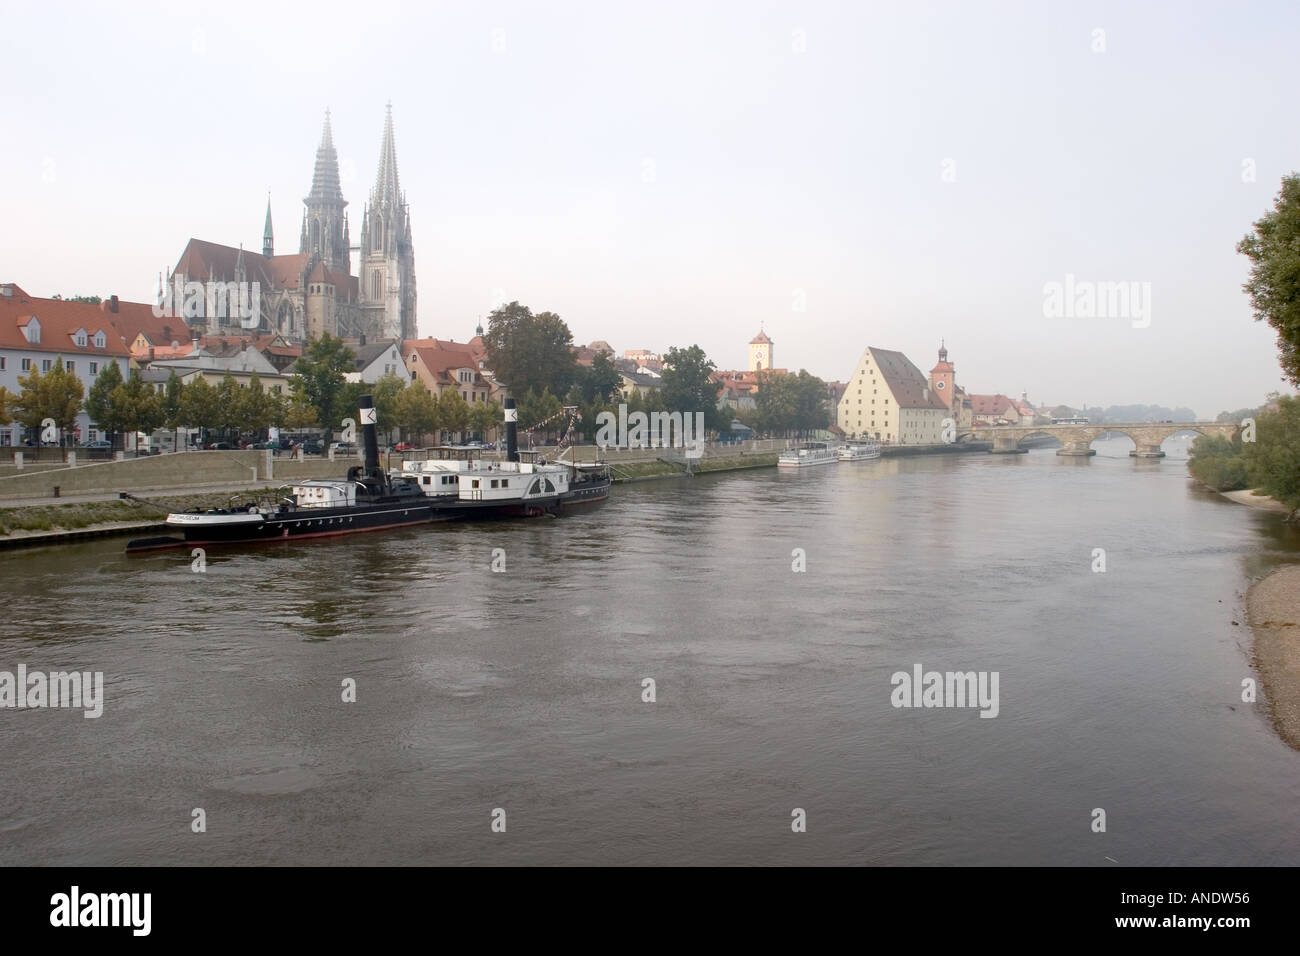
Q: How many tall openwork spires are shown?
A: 2